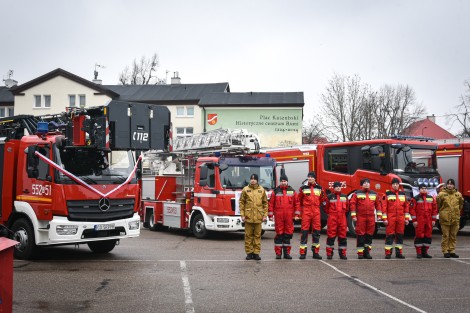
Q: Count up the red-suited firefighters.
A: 6